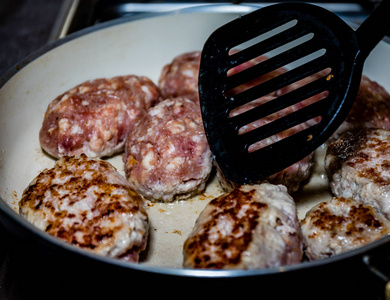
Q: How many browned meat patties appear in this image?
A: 4